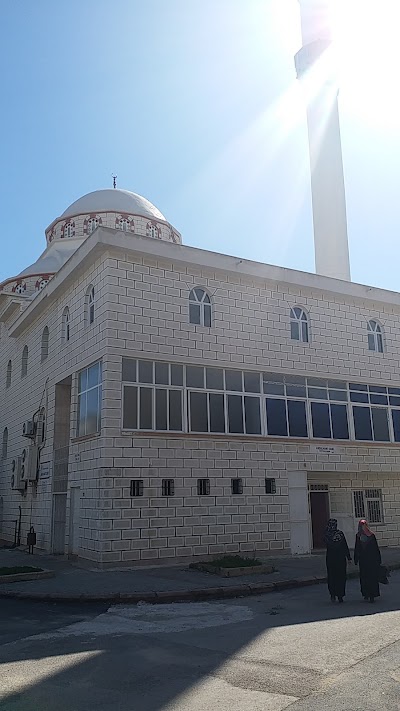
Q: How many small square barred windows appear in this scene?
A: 5